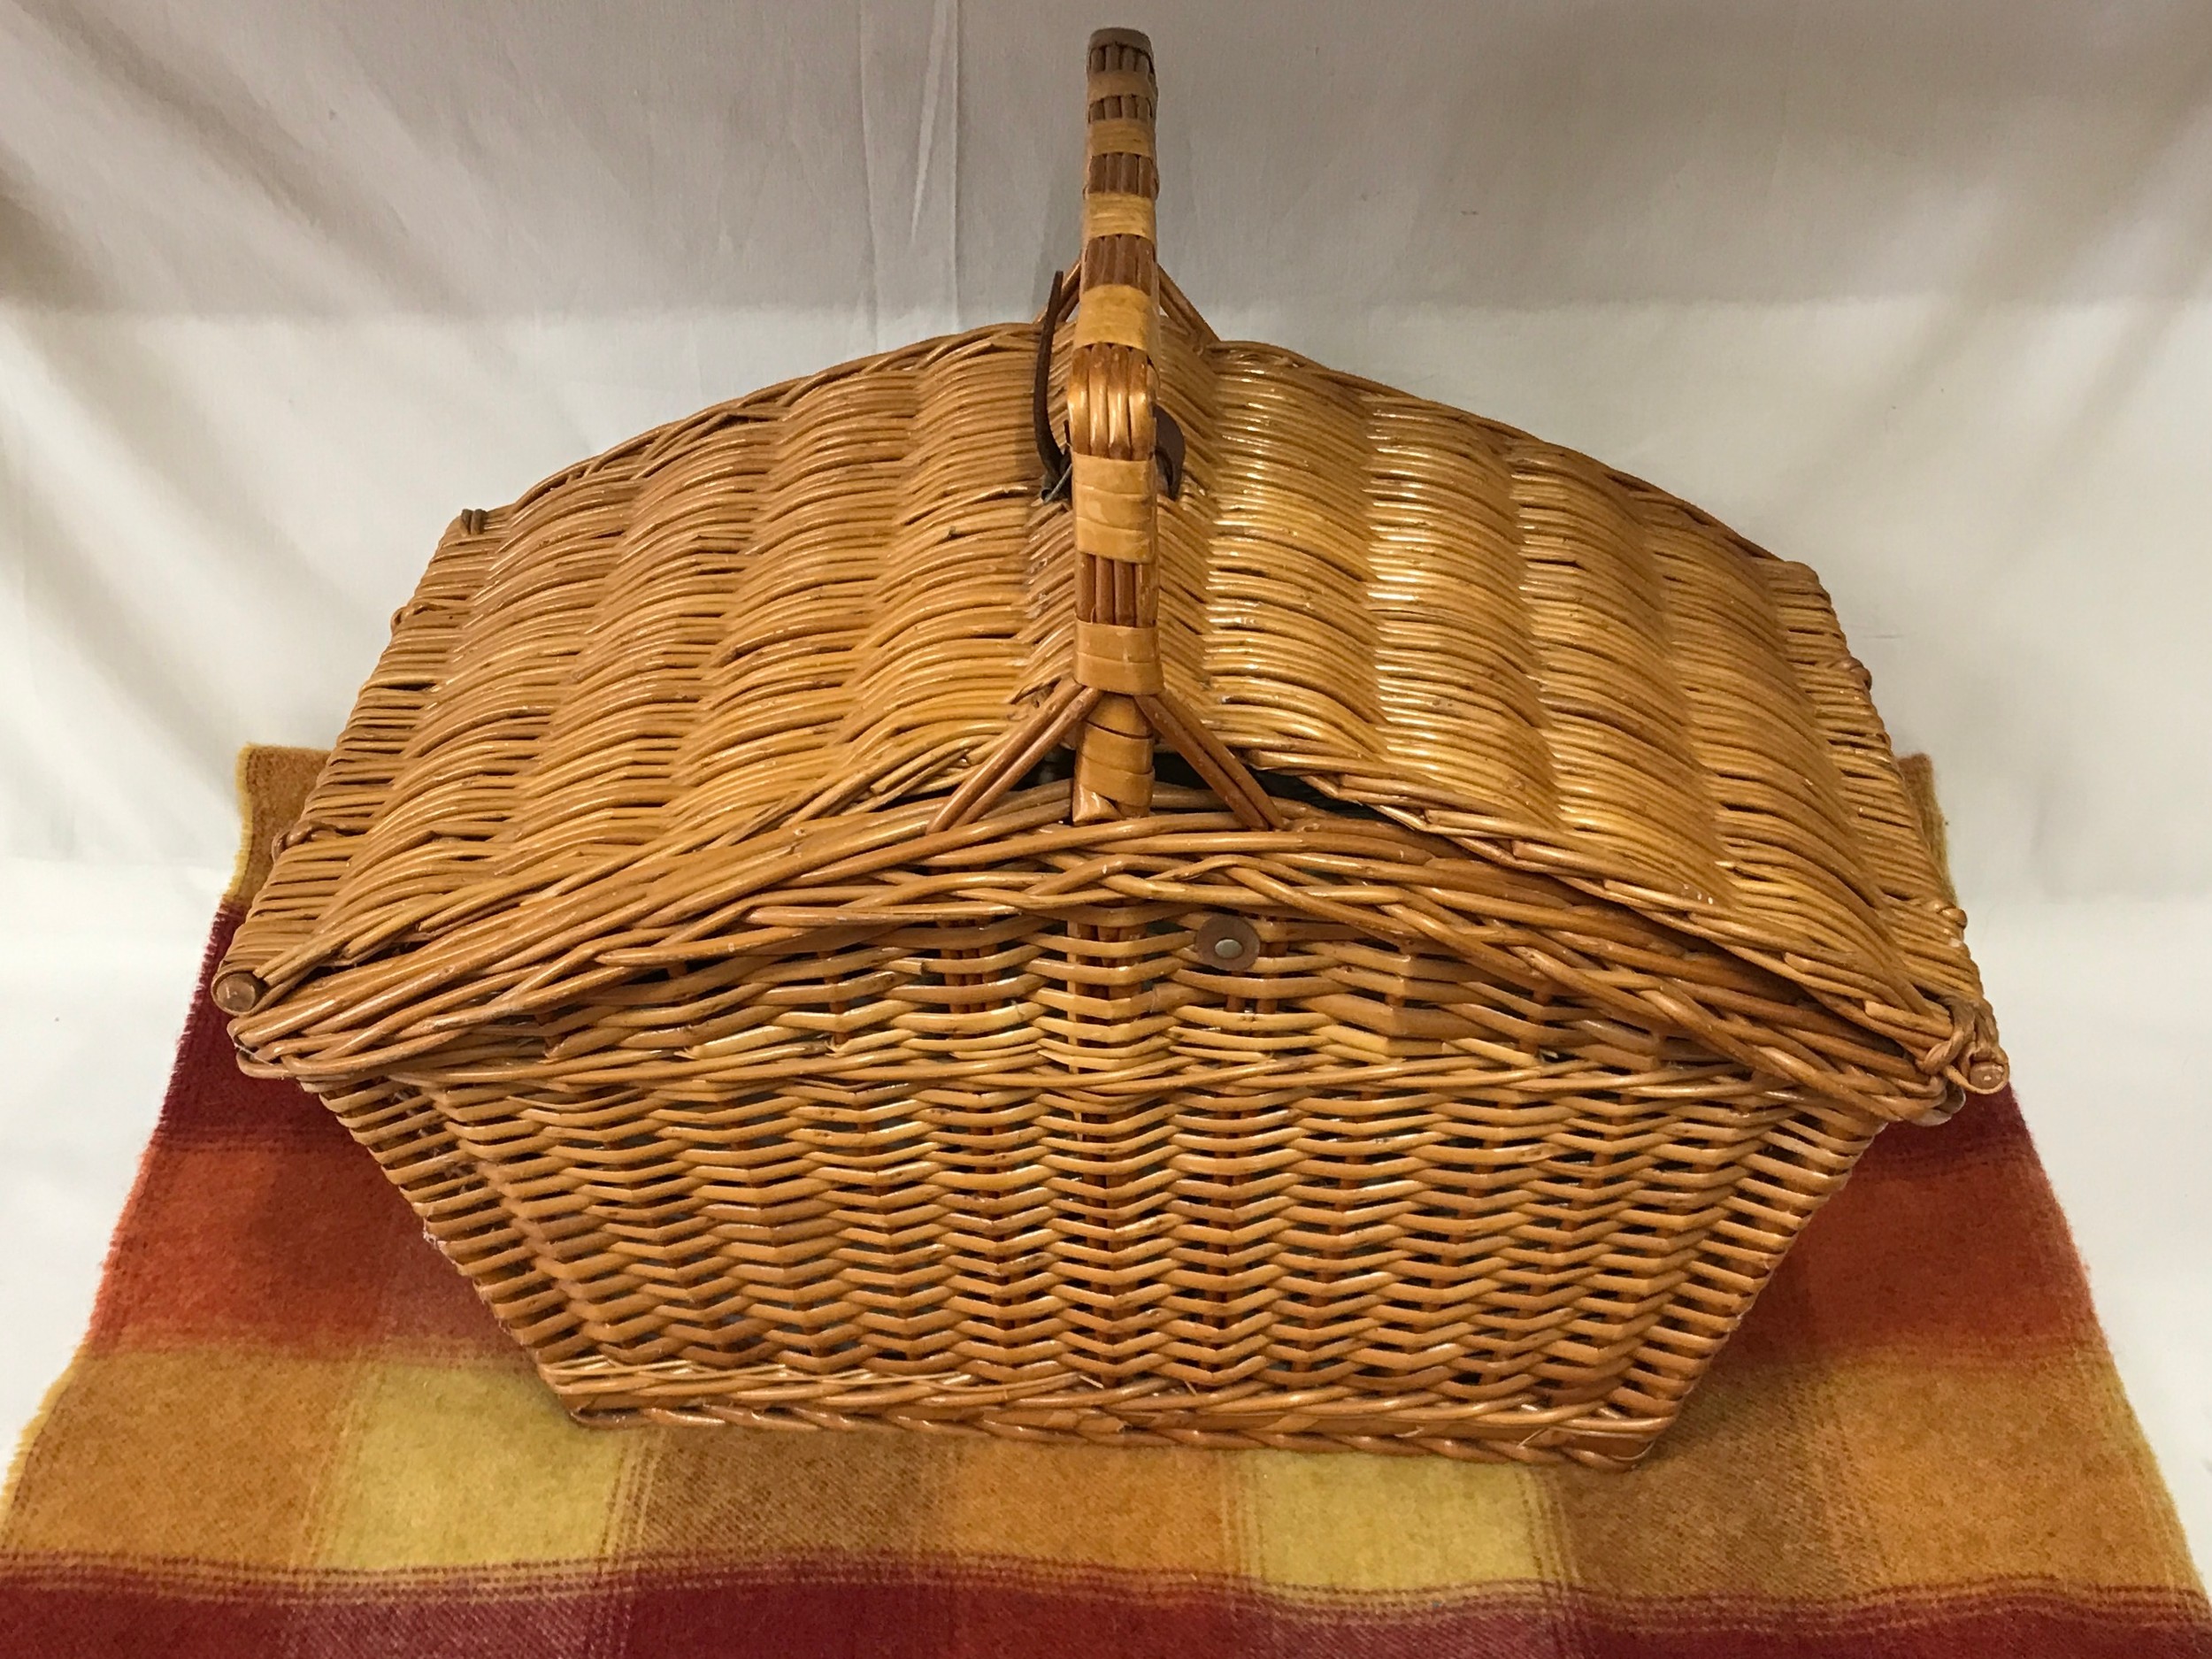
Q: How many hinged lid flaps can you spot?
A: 2